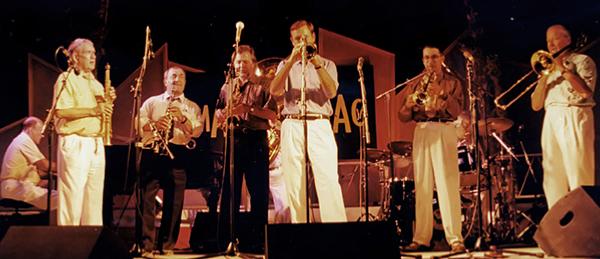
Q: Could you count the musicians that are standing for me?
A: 6